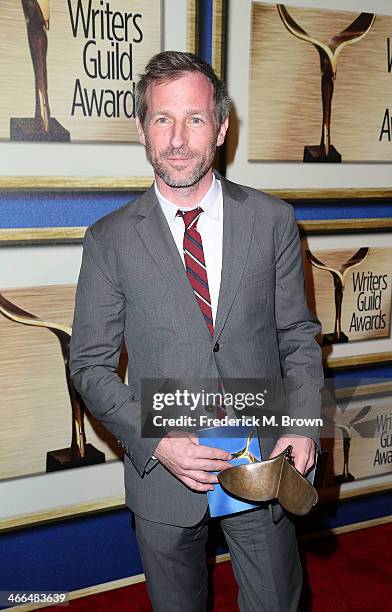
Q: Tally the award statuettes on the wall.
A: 5